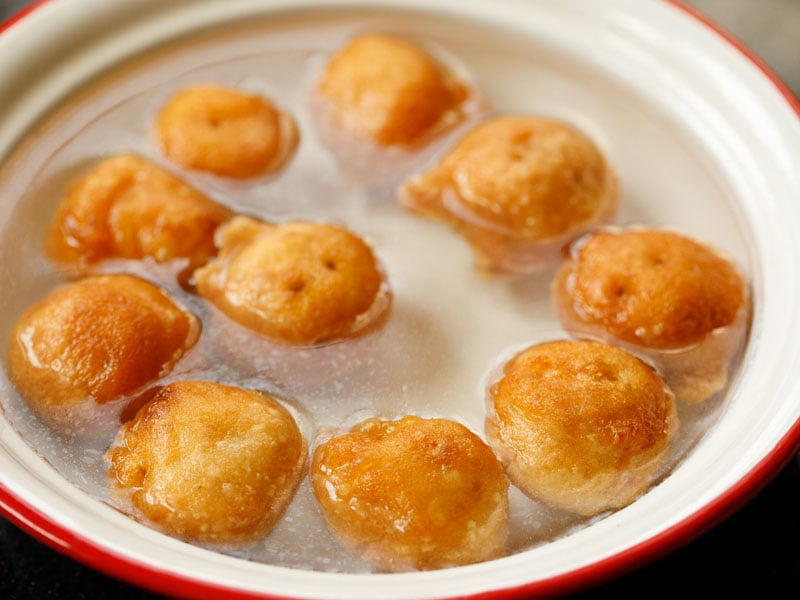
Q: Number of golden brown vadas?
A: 10